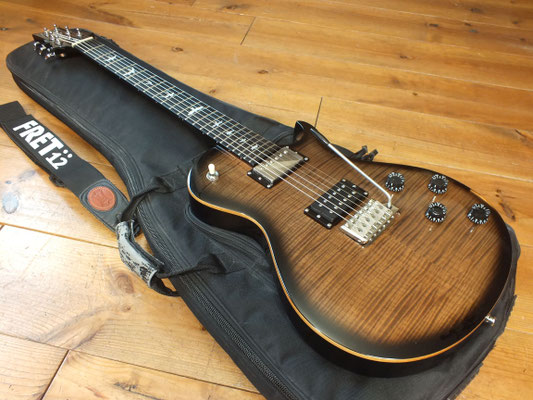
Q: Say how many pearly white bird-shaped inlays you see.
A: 9